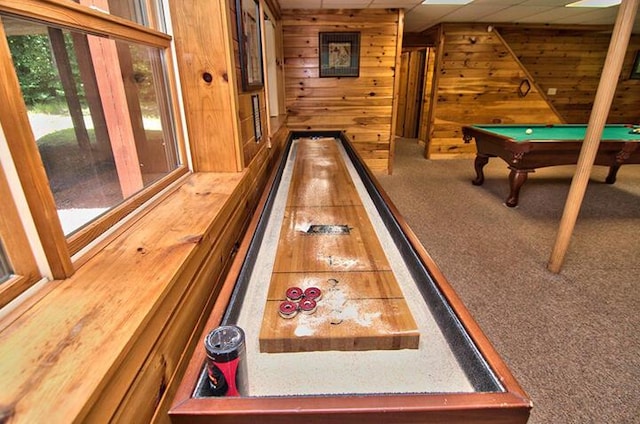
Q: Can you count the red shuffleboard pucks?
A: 4